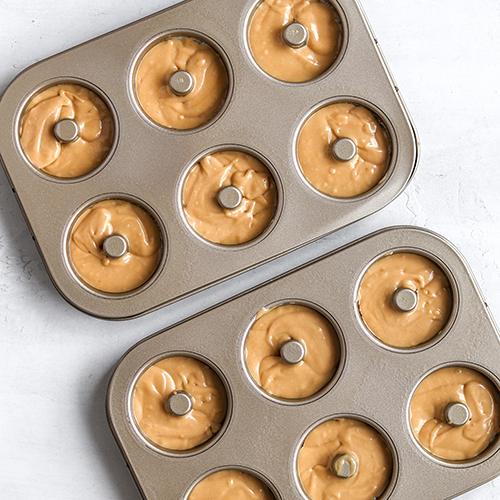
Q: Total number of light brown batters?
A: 12